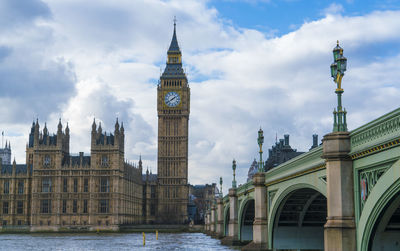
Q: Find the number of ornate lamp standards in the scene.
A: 4